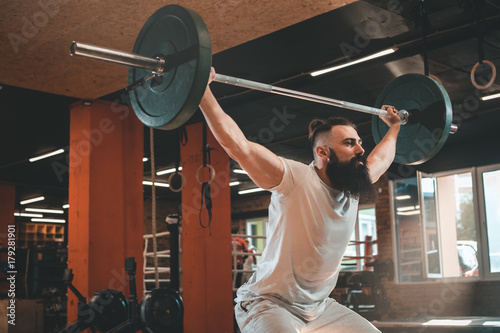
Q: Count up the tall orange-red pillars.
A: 2